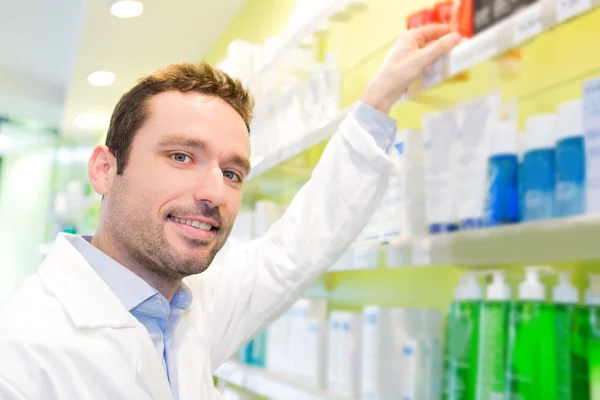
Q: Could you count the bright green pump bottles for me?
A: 5